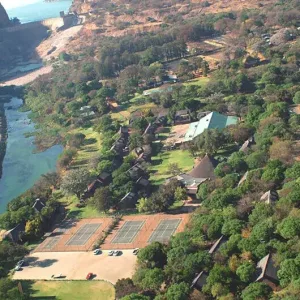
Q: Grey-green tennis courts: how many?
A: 3